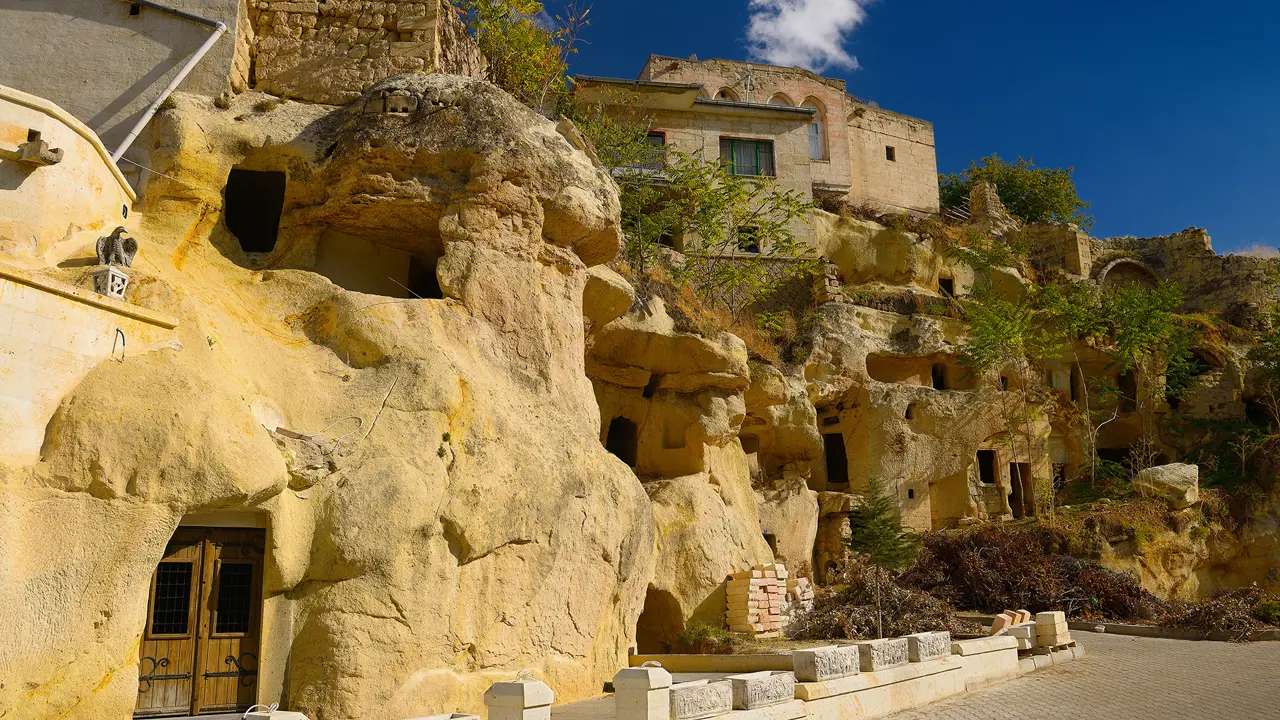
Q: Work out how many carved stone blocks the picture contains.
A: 5